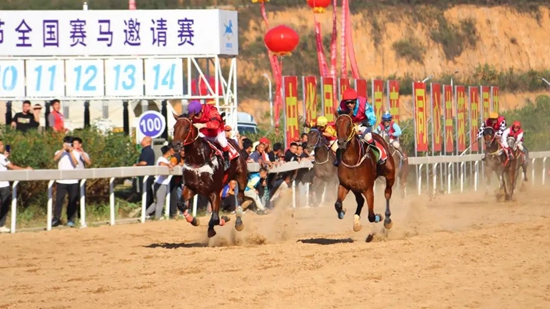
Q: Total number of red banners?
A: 14